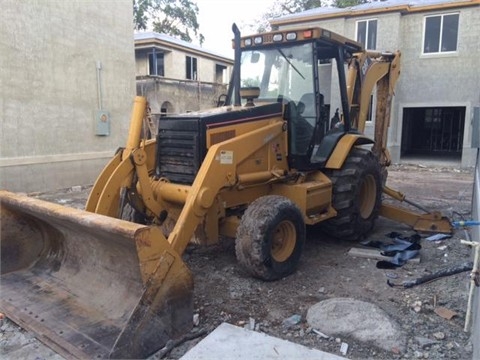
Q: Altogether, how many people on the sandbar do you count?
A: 0